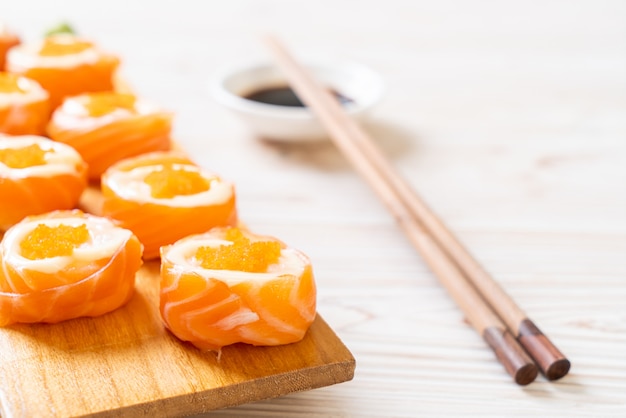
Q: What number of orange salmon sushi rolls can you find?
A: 8